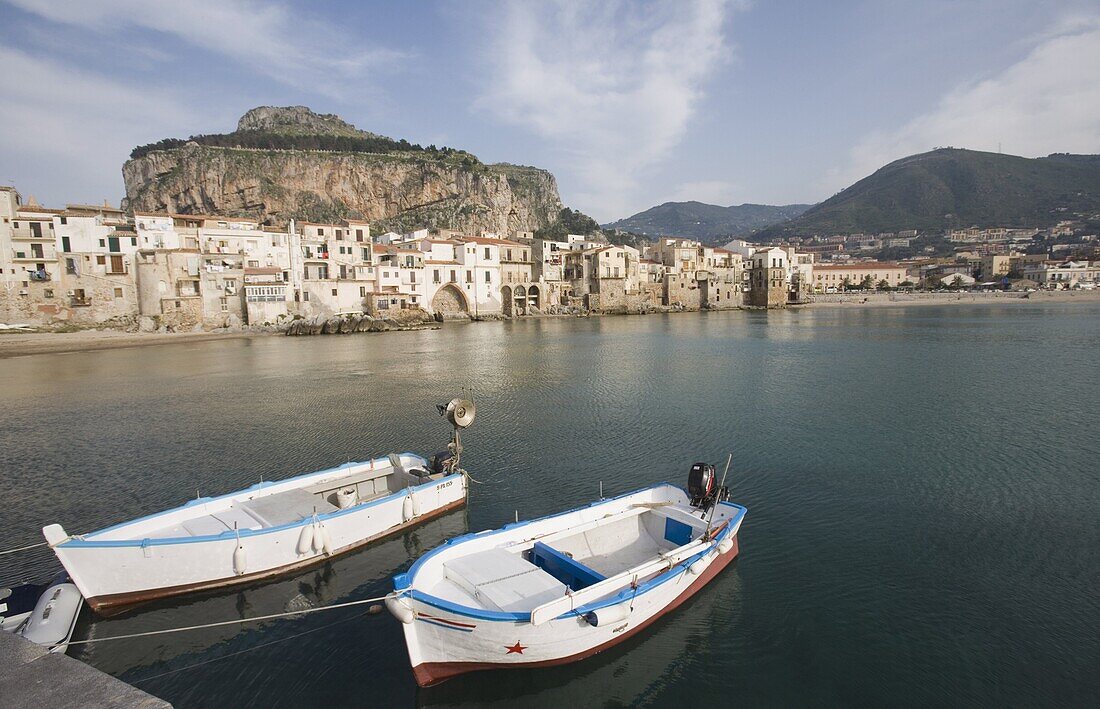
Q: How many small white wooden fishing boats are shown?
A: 2